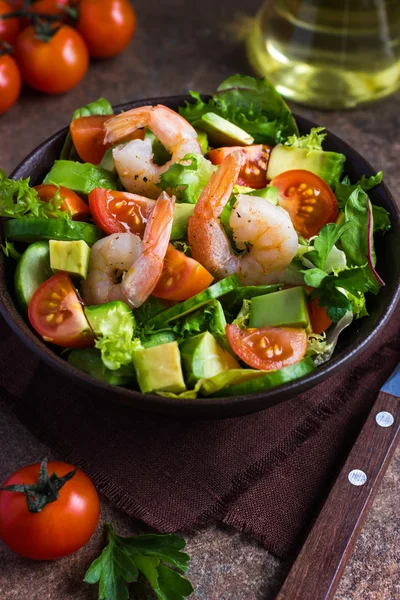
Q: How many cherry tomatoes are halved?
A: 1